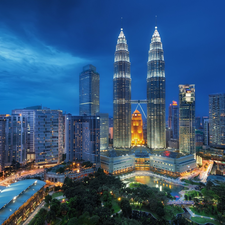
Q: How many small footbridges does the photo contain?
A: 1